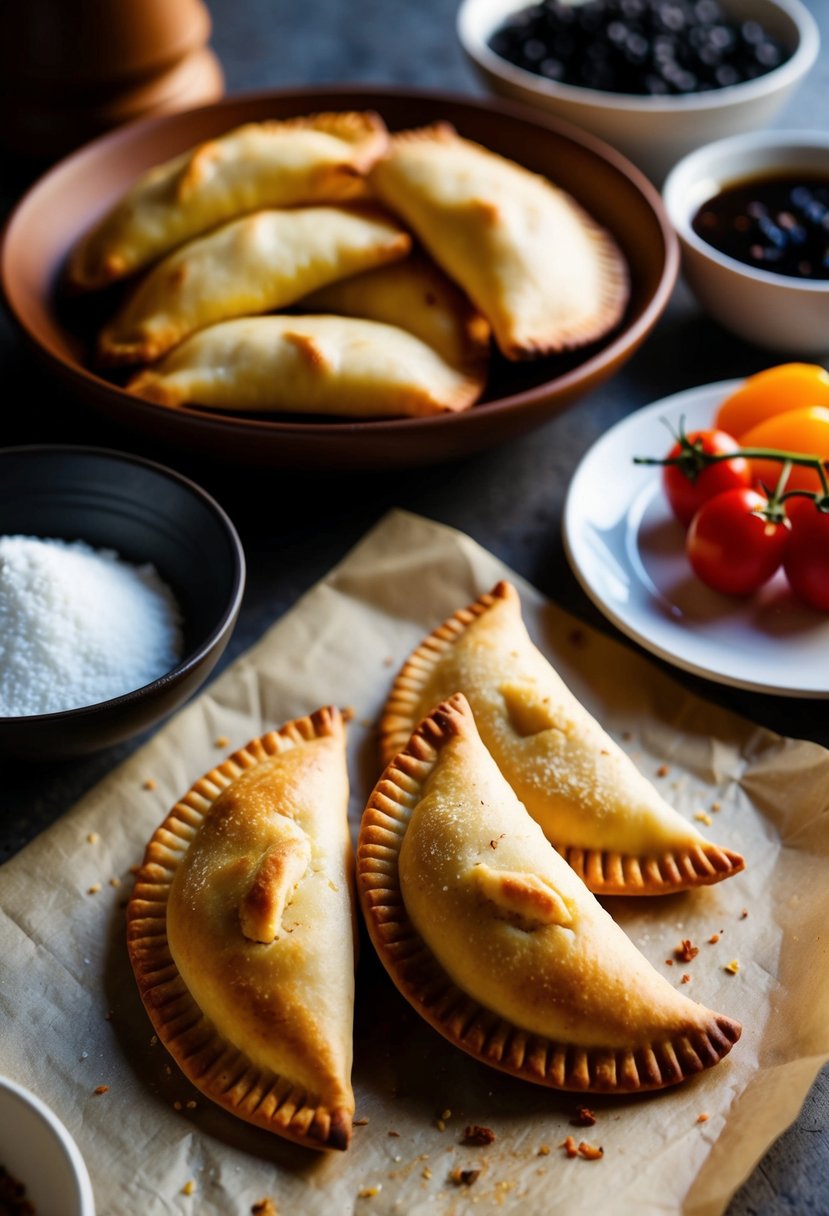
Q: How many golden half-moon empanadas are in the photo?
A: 8